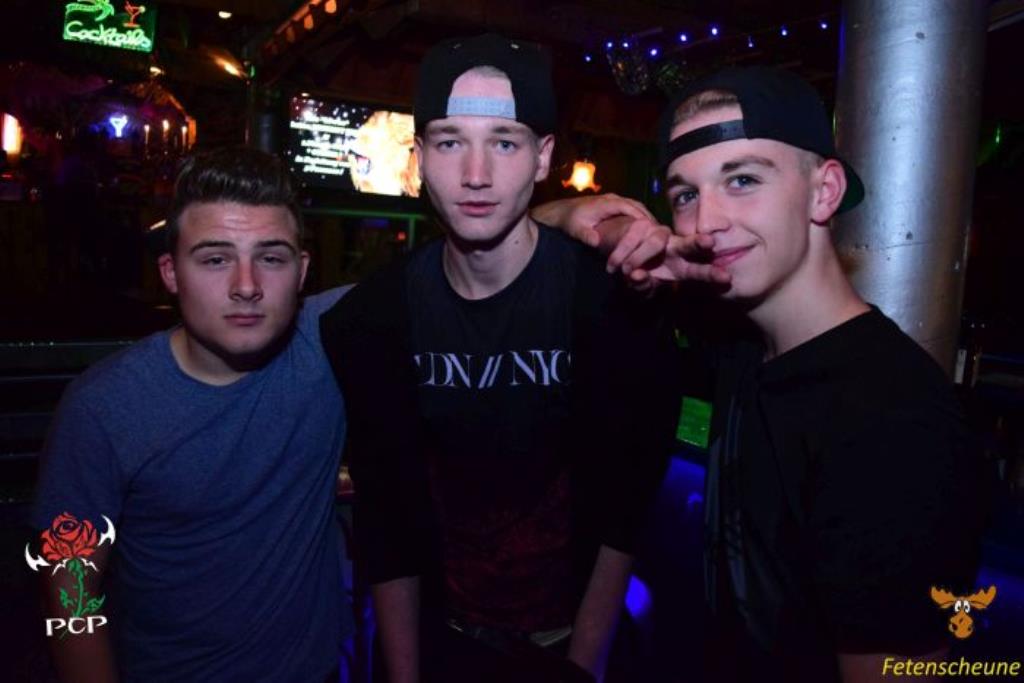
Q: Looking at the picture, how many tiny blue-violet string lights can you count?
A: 9